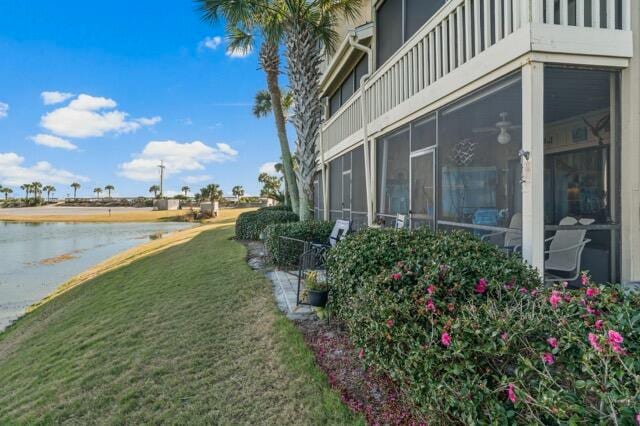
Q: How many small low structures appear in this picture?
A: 2